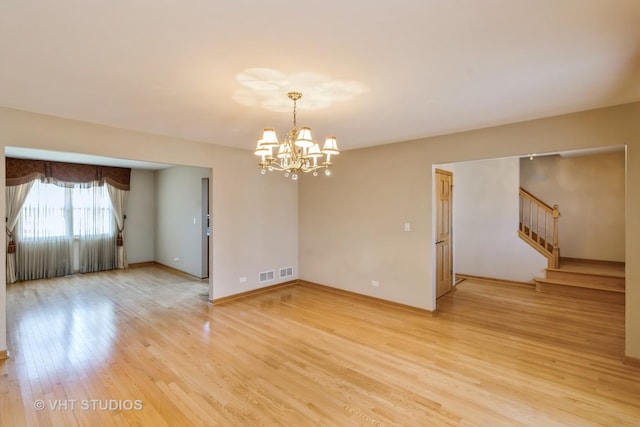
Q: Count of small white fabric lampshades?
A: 6